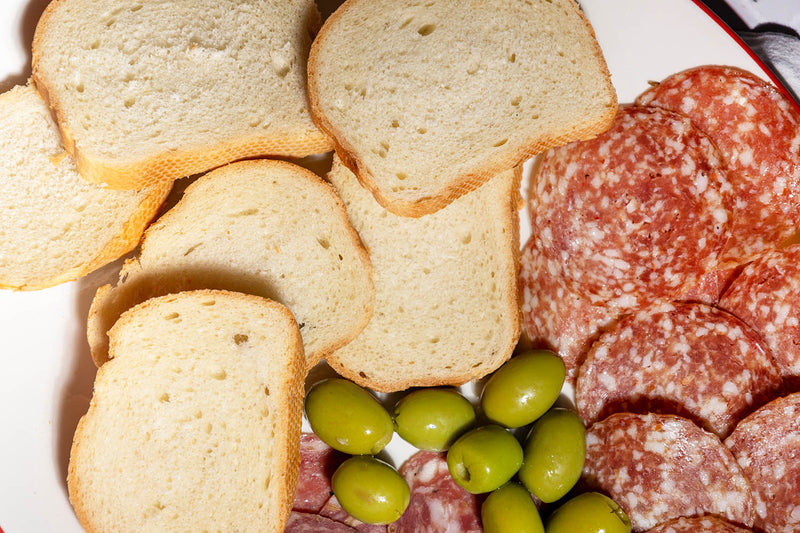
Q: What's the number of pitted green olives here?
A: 8